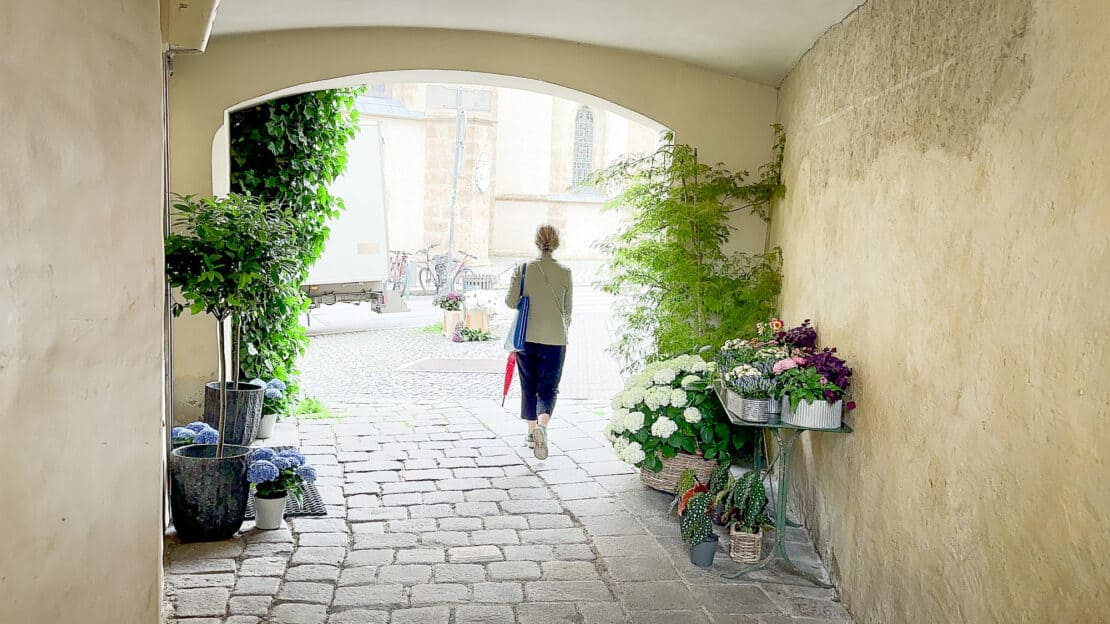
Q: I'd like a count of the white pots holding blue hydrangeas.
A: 2